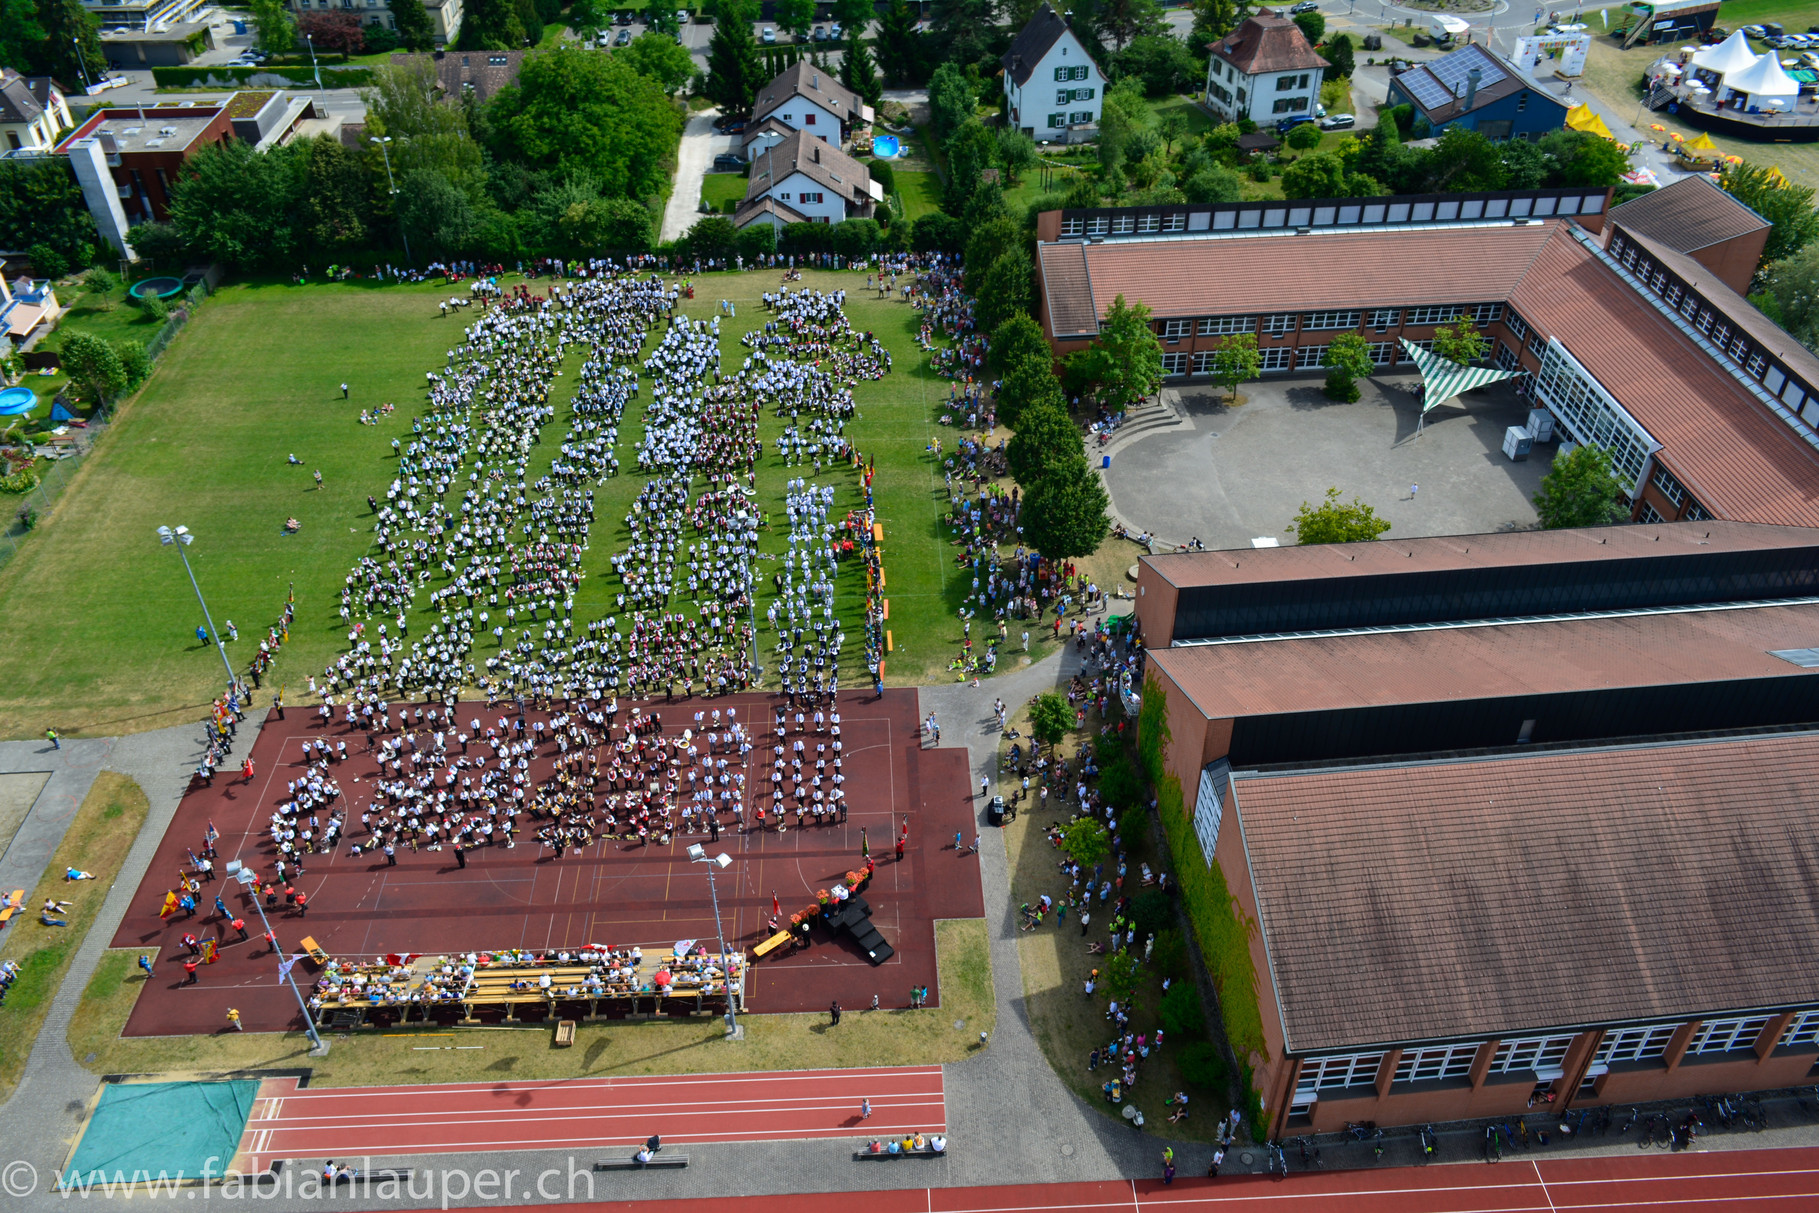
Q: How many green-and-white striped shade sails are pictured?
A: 1